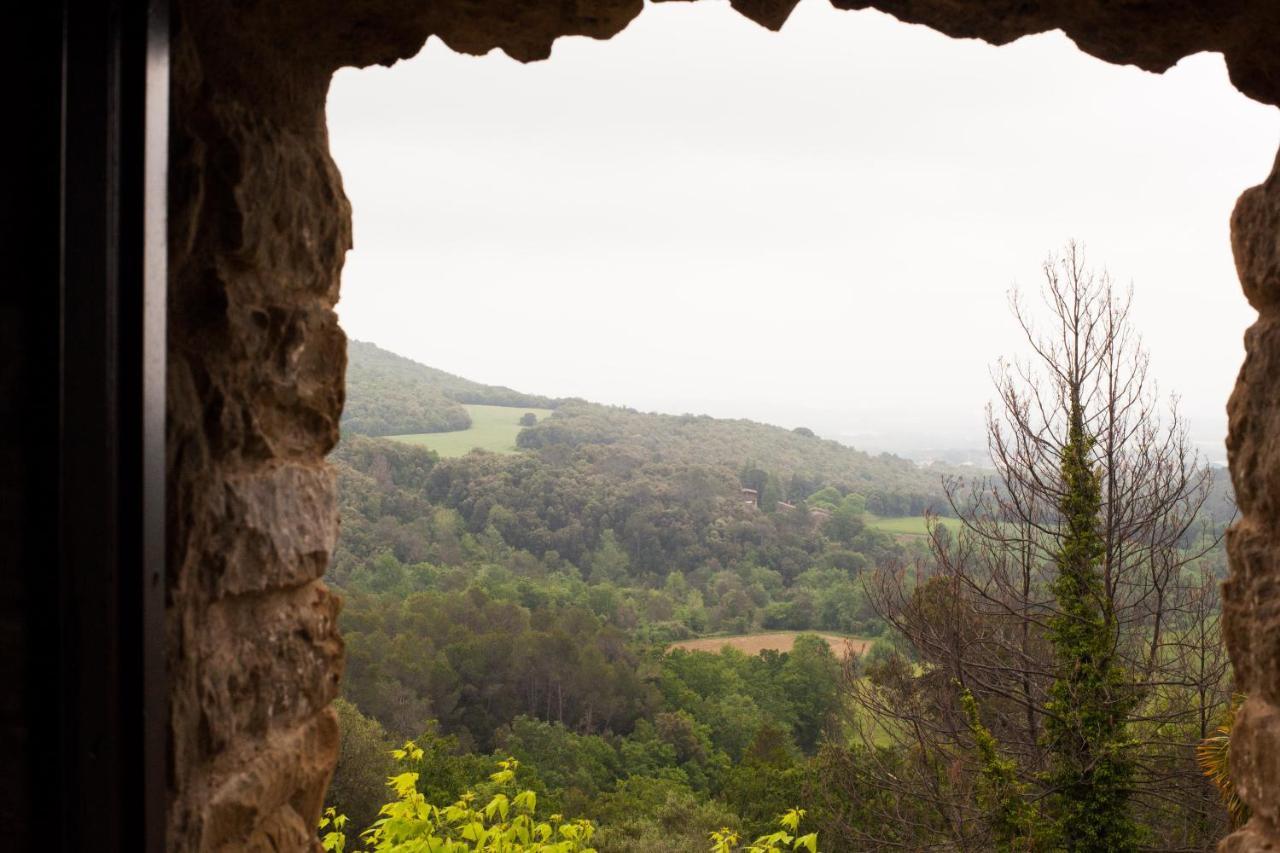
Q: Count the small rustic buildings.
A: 3